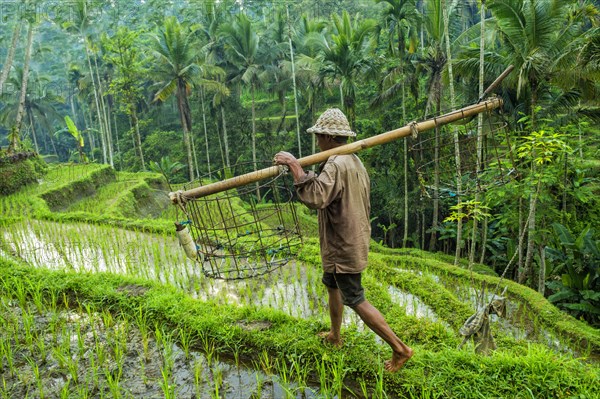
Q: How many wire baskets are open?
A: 2